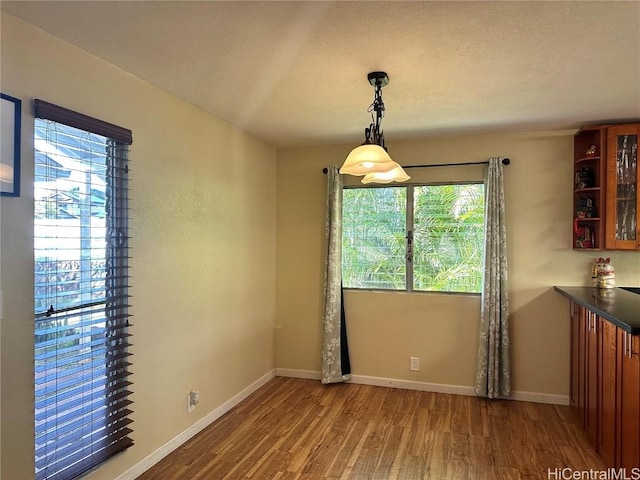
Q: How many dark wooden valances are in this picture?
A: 1